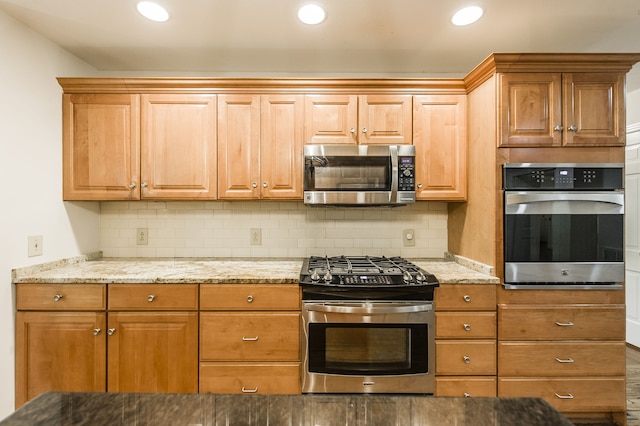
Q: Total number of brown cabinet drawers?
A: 12